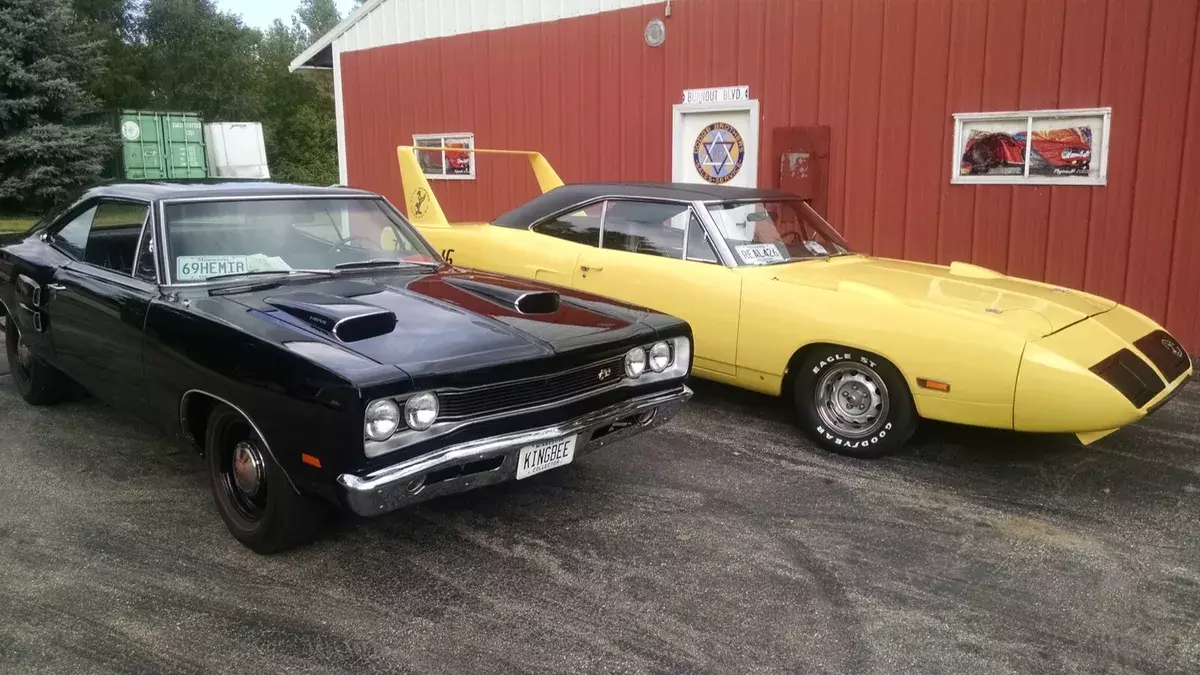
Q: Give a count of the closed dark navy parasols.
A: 0